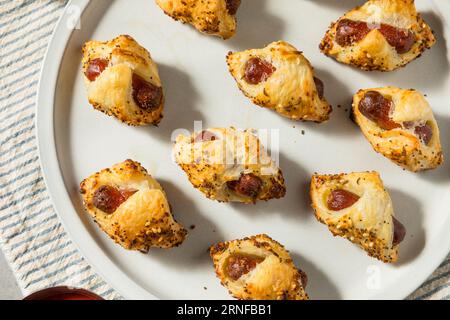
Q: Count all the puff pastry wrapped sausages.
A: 9